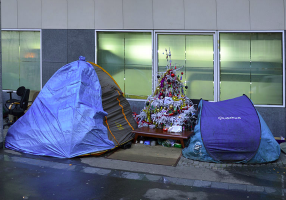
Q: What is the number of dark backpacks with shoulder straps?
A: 0